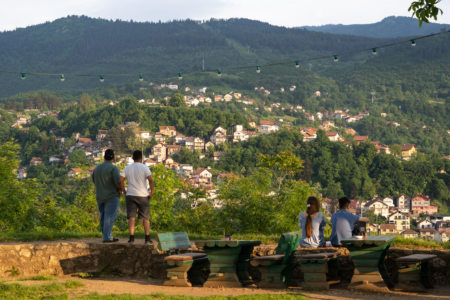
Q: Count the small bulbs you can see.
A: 11